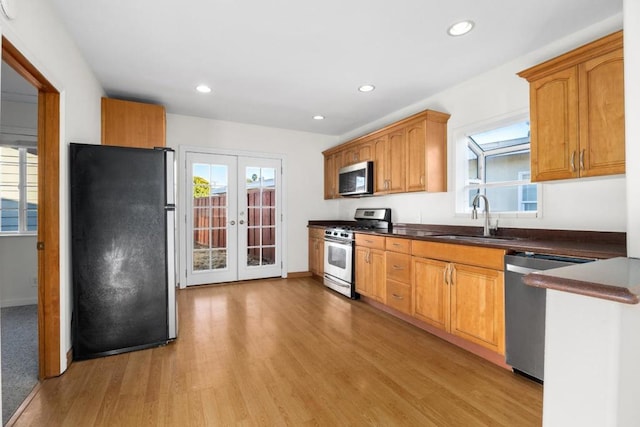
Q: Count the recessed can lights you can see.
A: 4